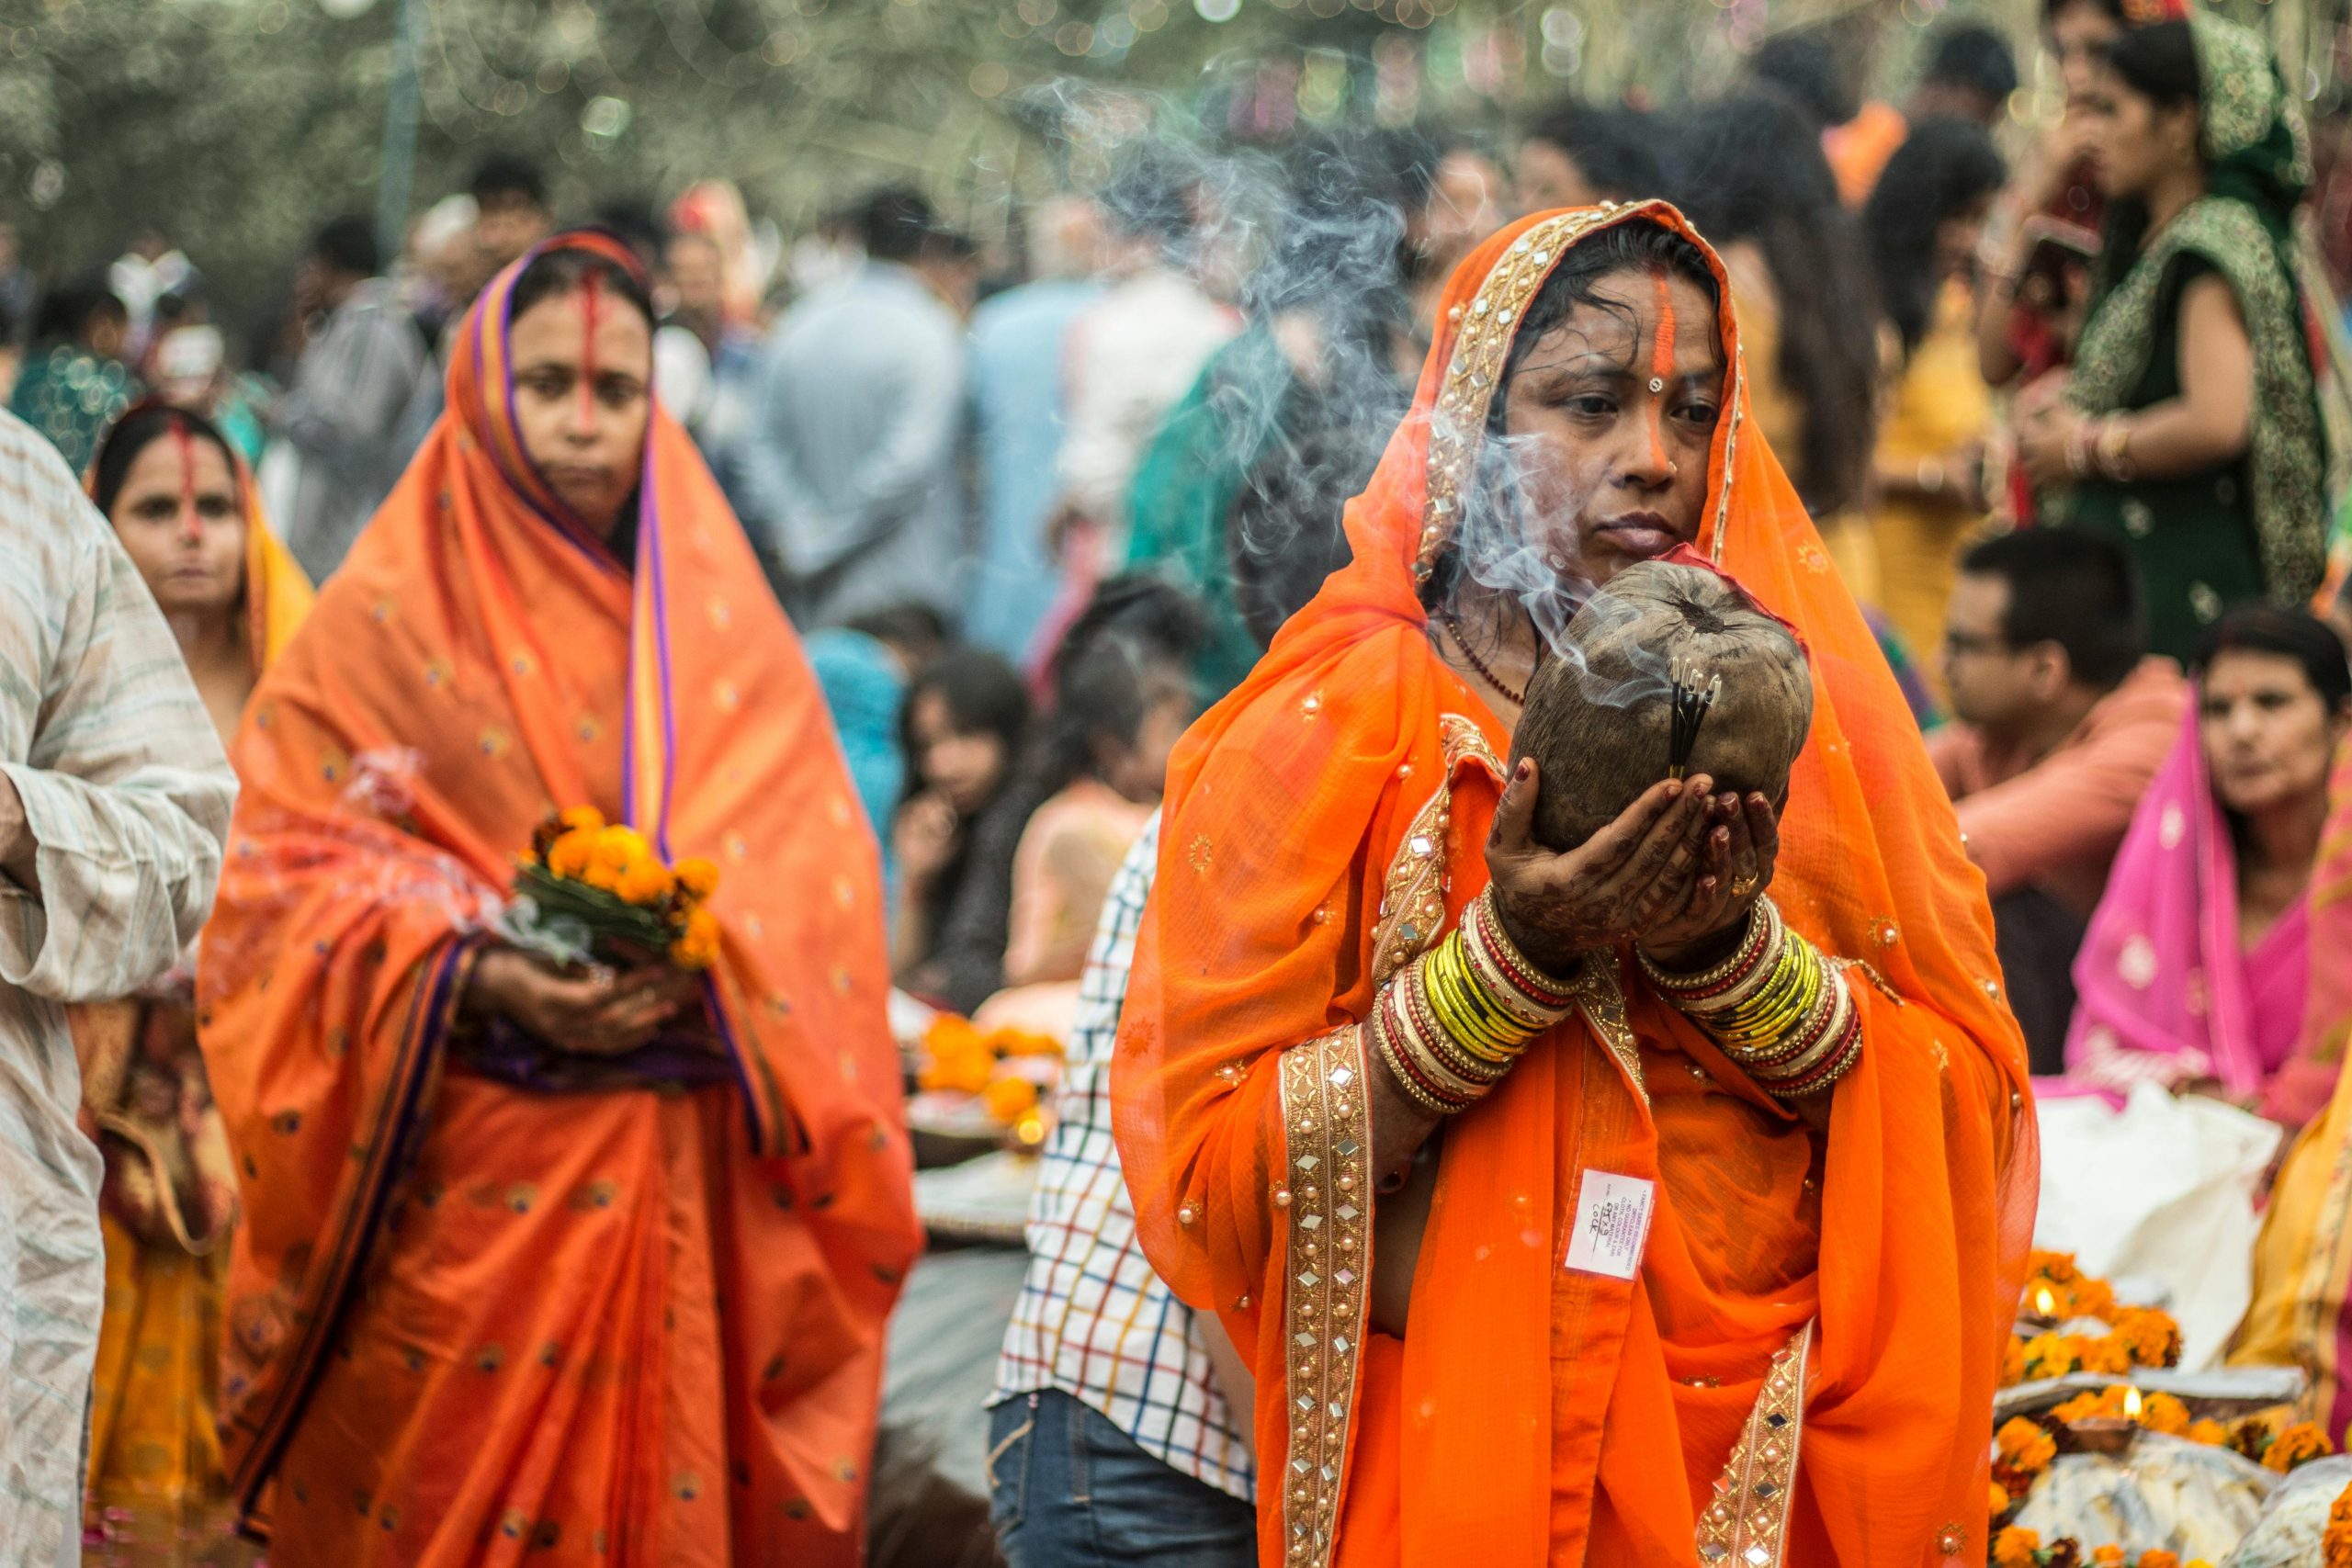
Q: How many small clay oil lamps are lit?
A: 2